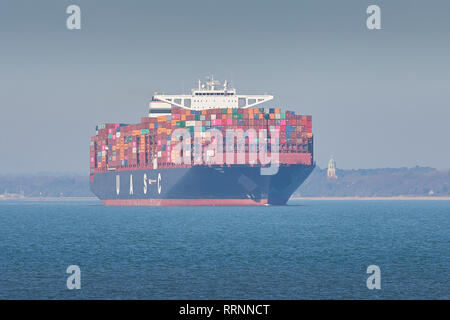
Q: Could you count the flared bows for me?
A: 1